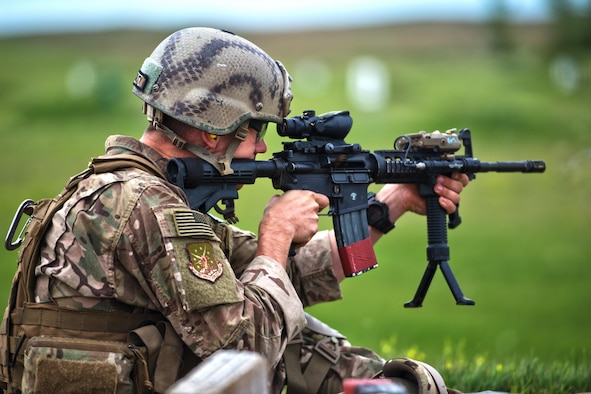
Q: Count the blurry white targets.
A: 4